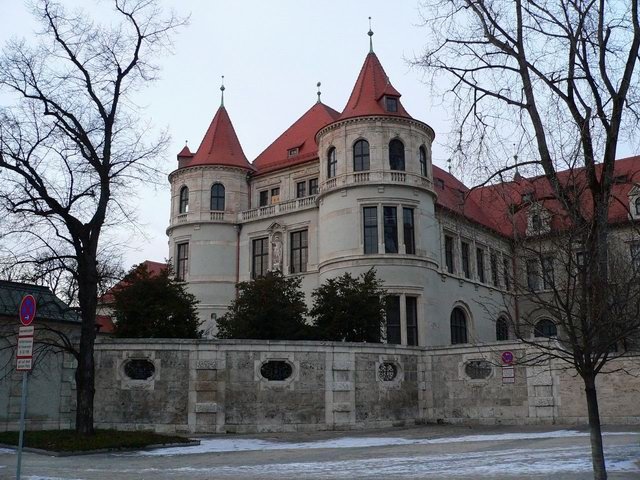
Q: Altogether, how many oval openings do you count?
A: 4